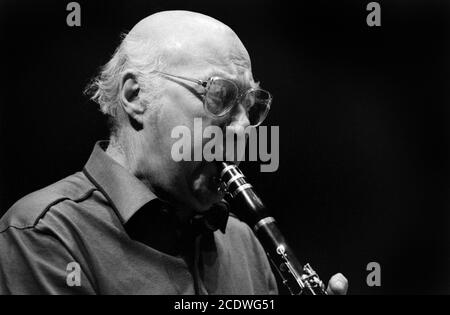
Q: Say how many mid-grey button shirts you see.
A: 1